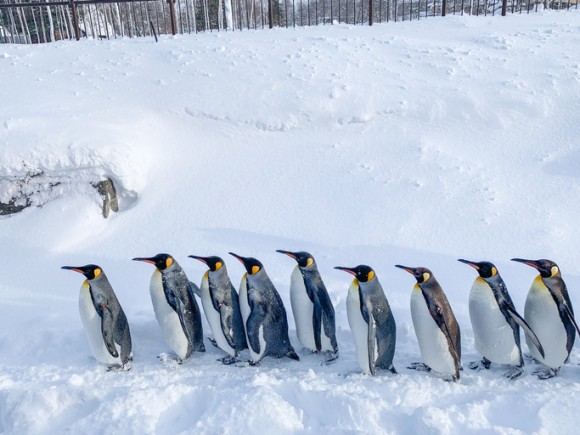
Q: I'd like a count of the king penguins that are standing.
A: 9